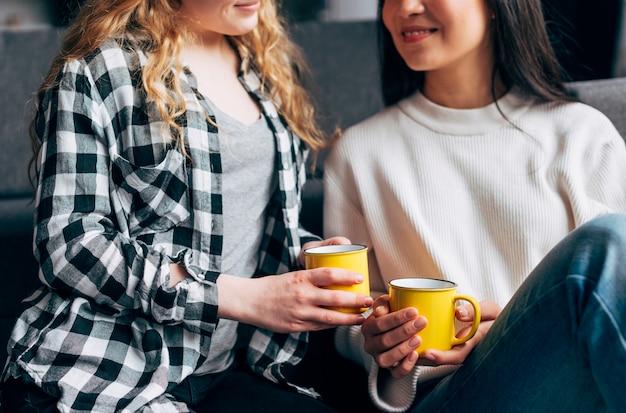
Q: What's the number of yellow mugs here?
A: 2